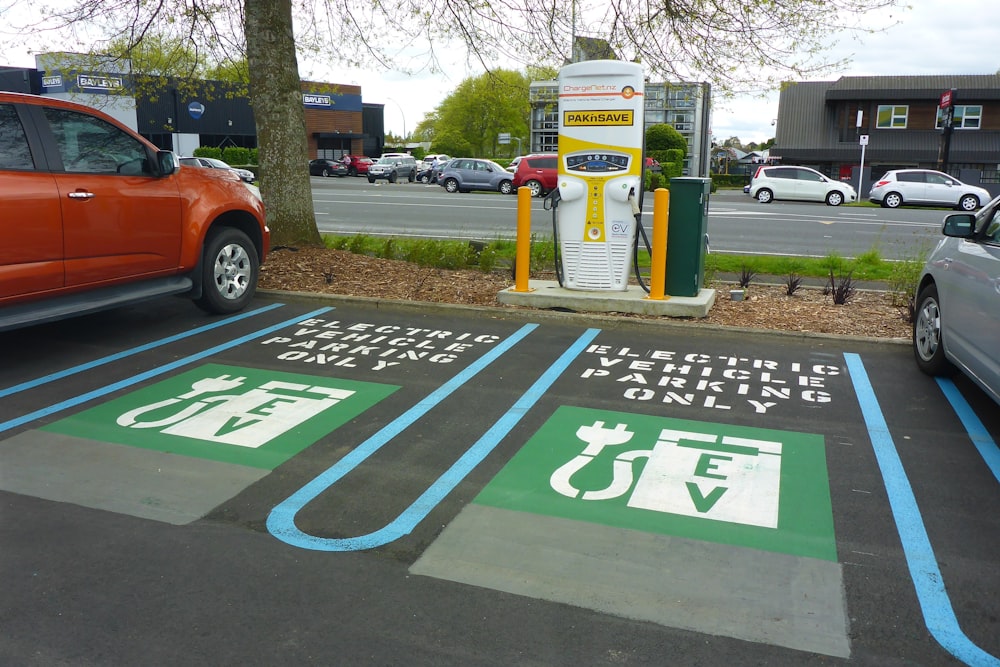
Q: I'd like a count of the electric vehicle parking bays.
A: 2